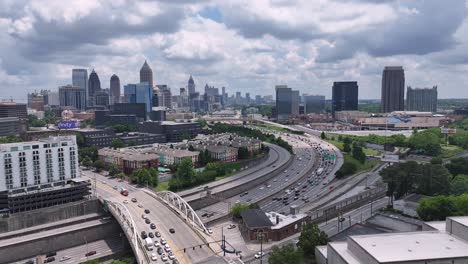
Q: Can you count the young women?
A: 0